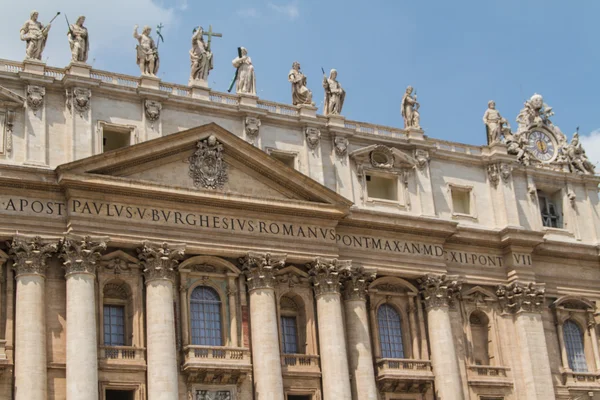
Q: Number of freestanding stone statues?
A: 9